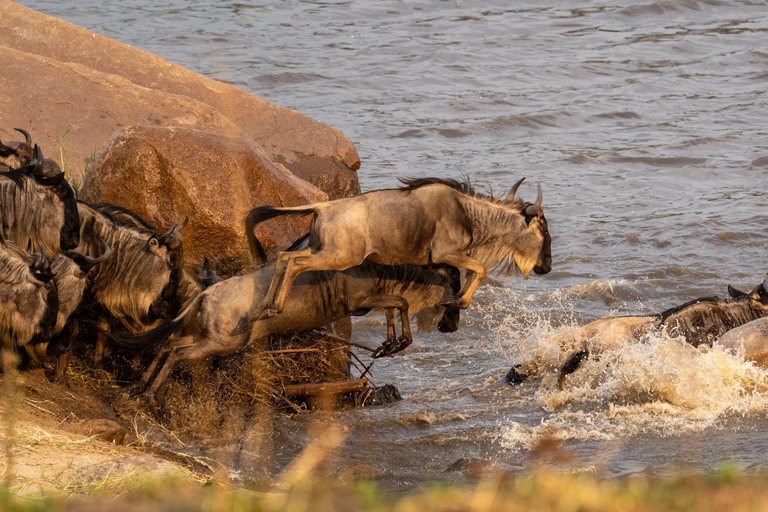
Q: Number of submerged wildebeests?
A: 2